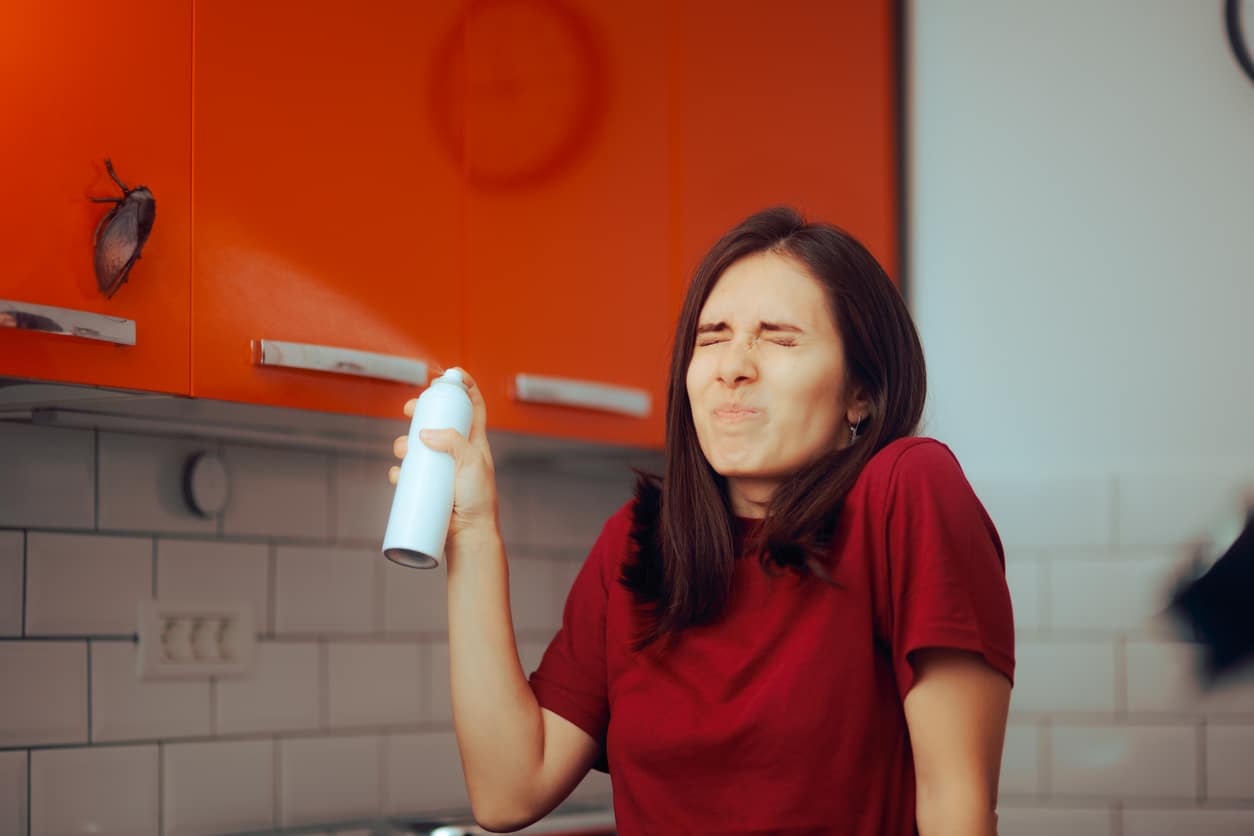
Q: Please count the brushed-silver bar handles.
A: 3